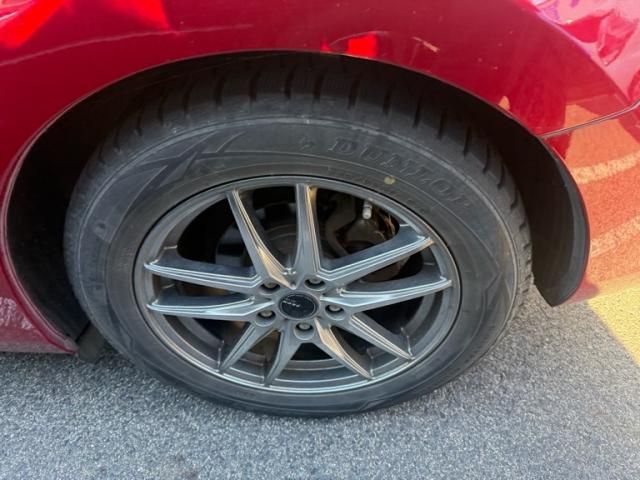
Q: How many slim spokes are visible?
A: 10